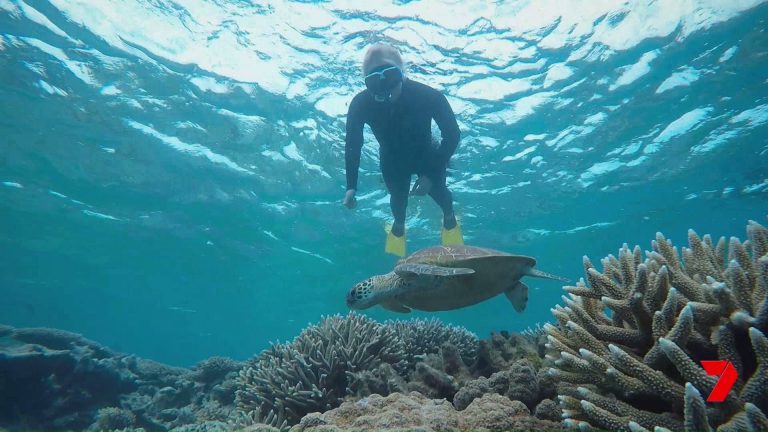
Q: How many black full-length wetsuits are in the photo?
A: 1